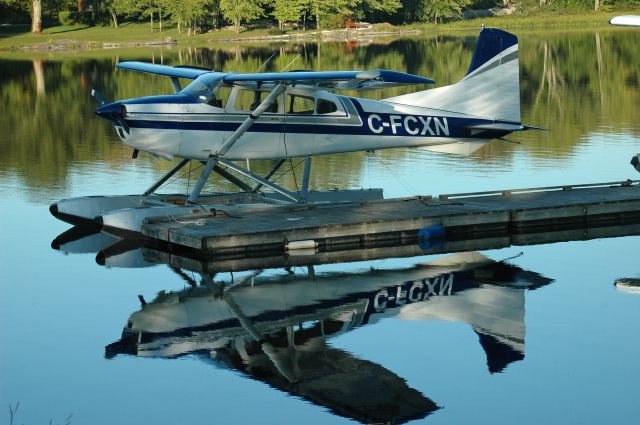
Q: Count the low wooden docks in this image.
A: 1